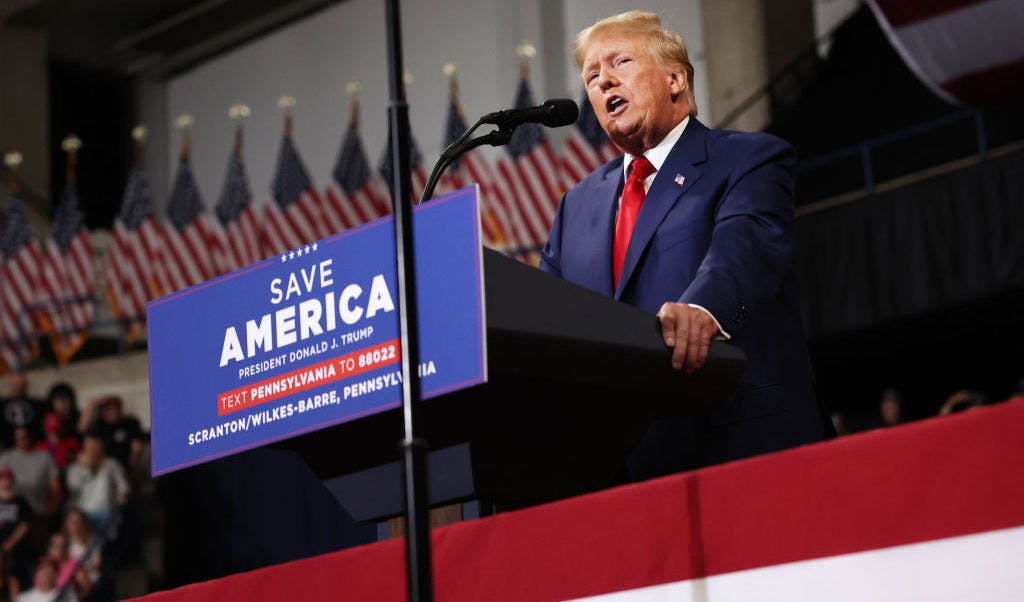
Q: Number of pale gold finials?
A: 10